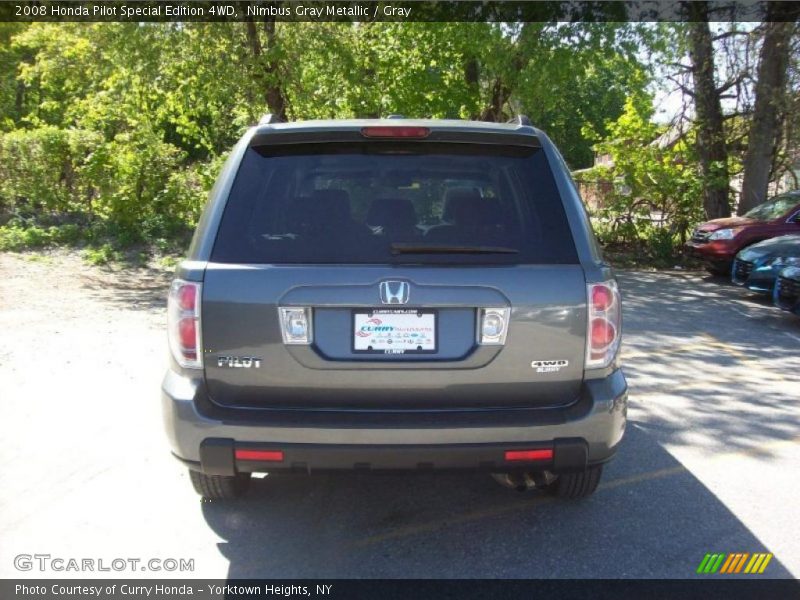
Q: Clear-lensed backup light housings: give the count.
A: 2